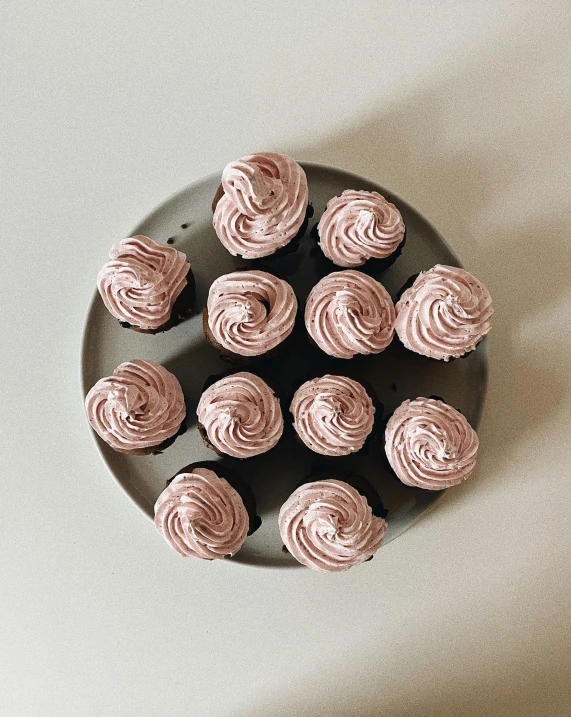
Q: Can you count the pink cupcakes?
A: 12